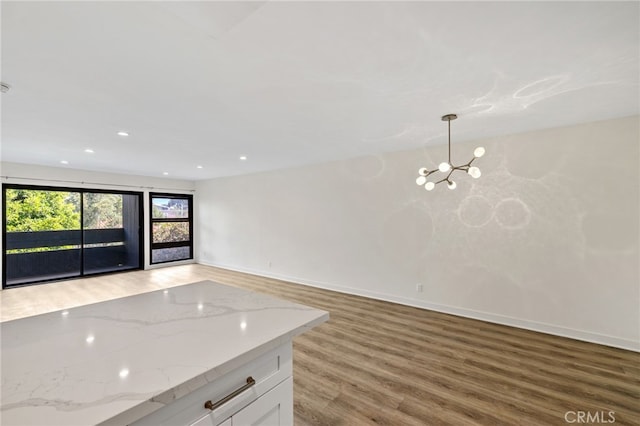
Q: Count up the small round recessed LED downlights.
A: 6